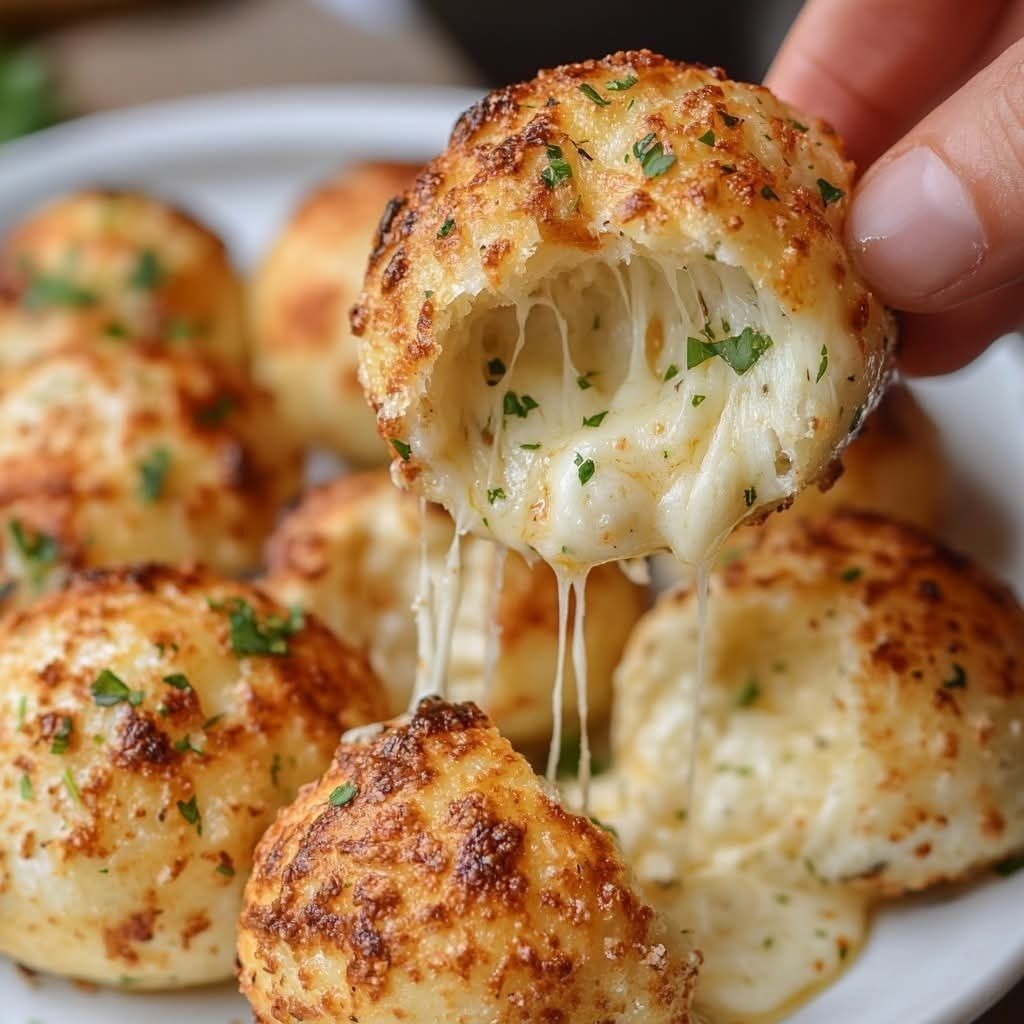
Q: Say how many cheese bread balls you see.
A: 9